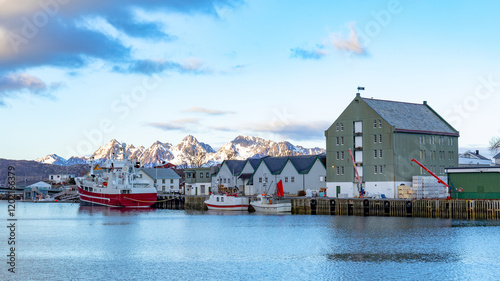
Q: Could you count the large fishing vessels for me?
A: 1